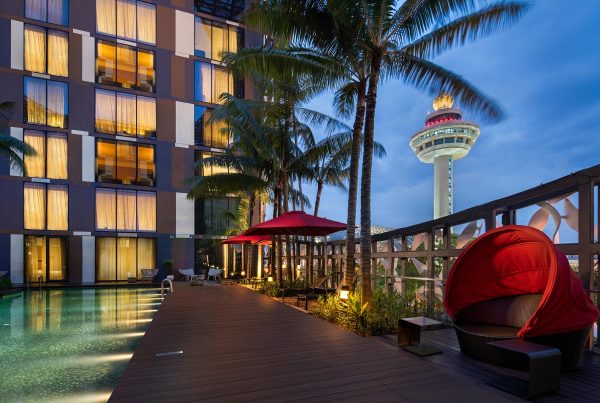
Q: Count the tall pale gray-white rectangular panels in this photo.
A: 9